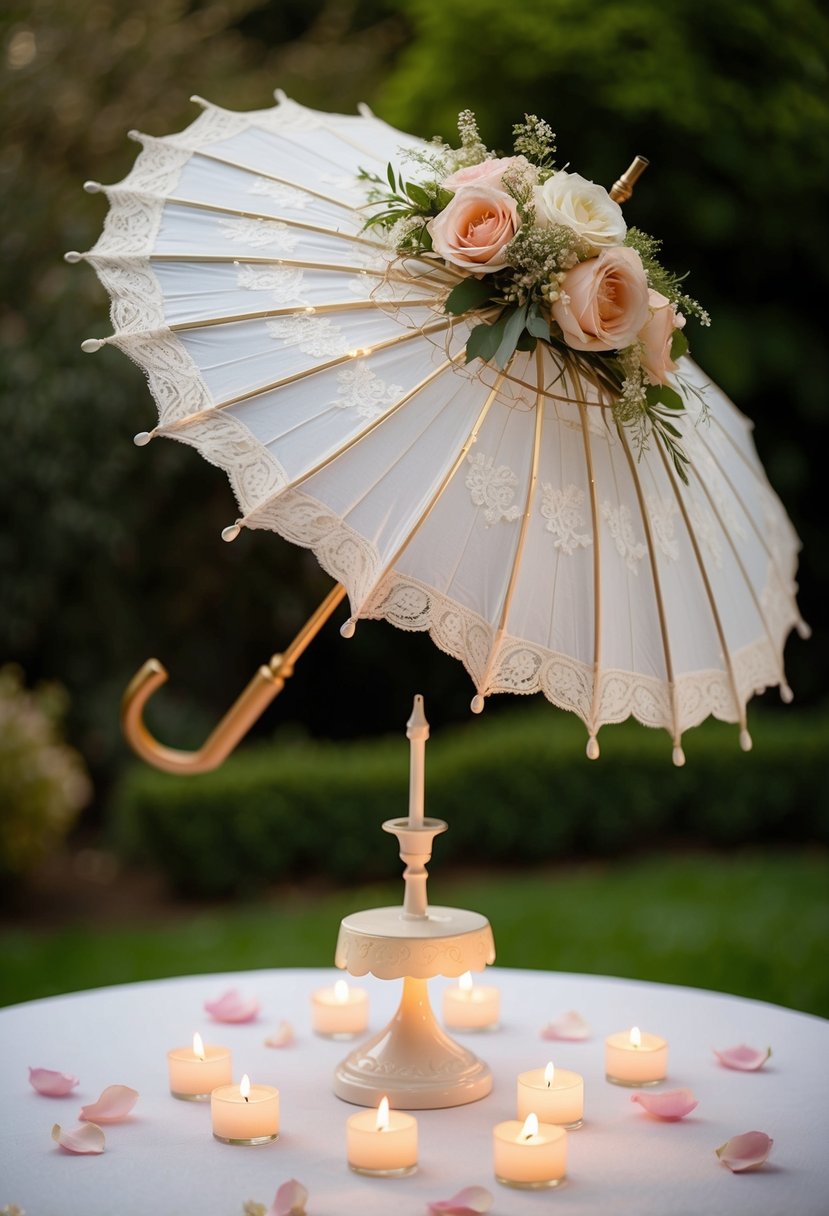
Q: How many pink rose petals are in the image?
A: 11